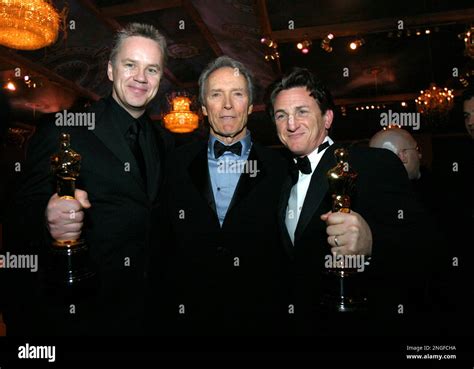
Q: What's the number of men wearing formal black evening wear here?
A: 3